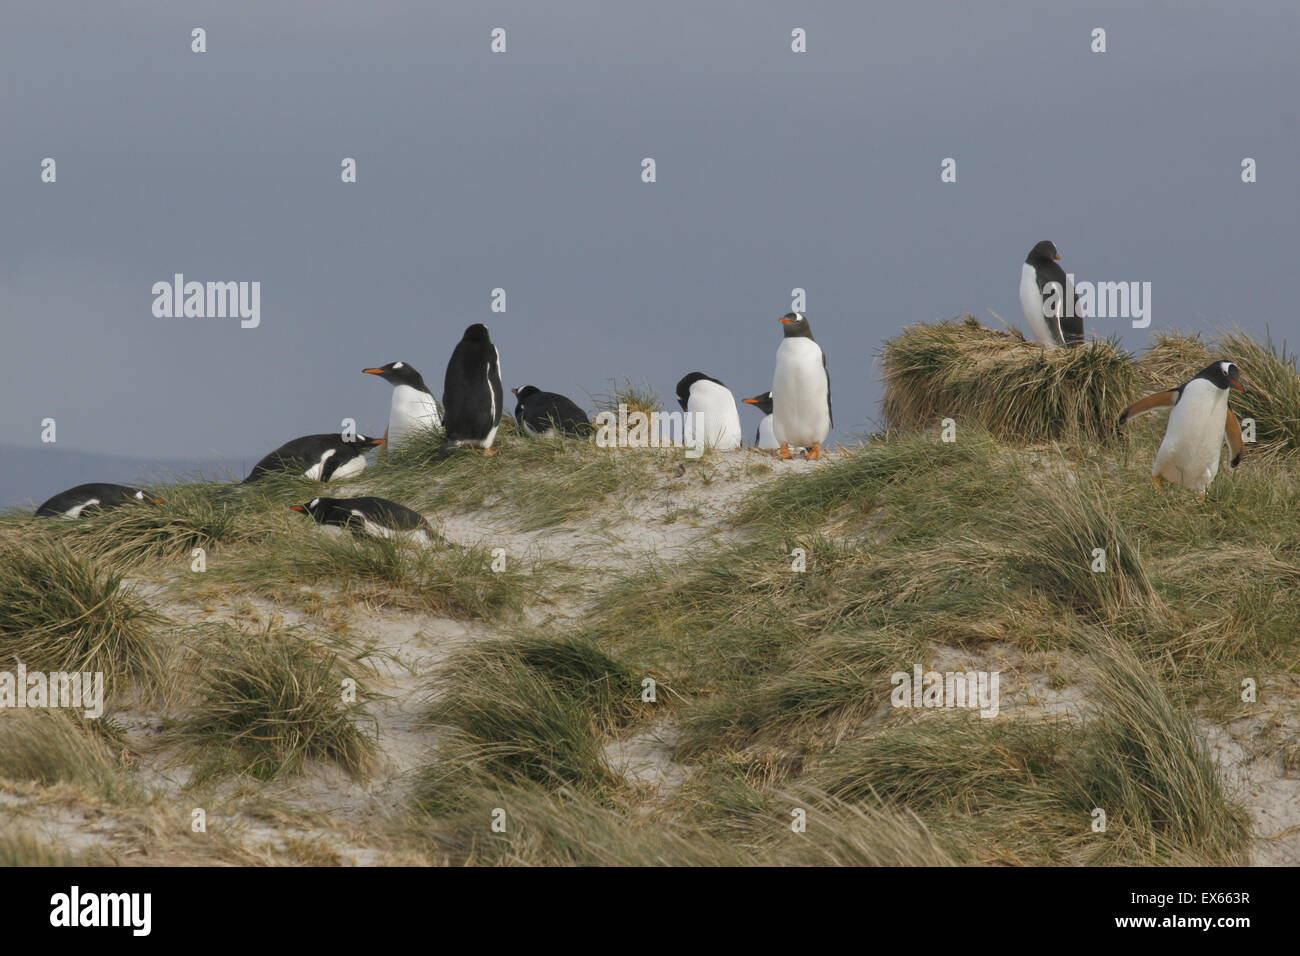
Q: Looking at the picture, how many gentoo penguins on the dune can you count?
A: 11